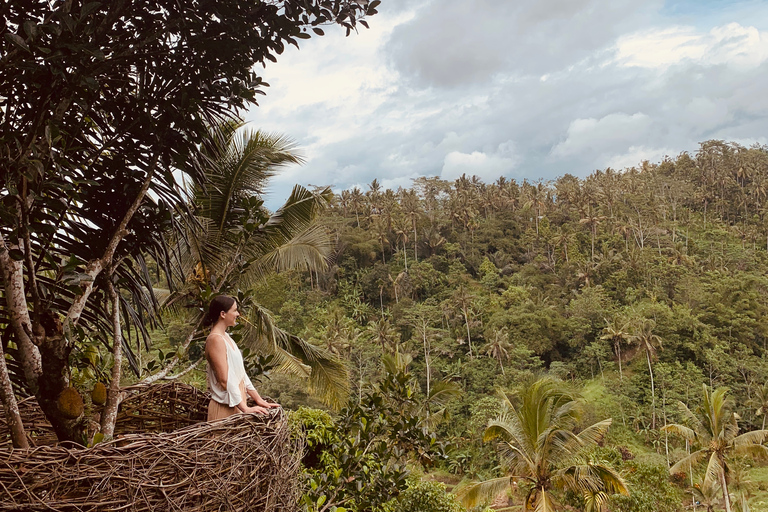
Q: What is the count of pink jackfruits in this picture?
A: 0